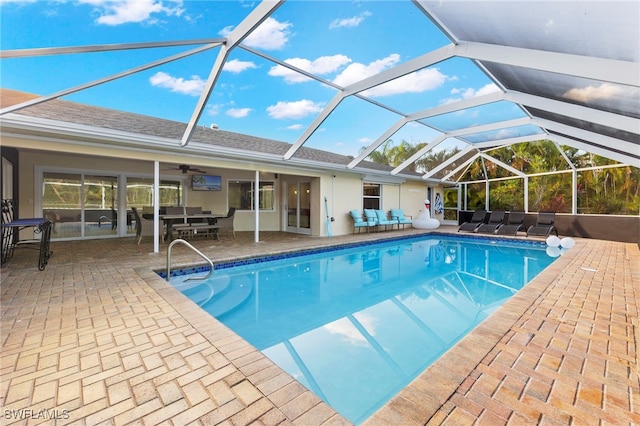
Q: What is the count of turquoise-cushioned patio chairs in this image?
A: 4